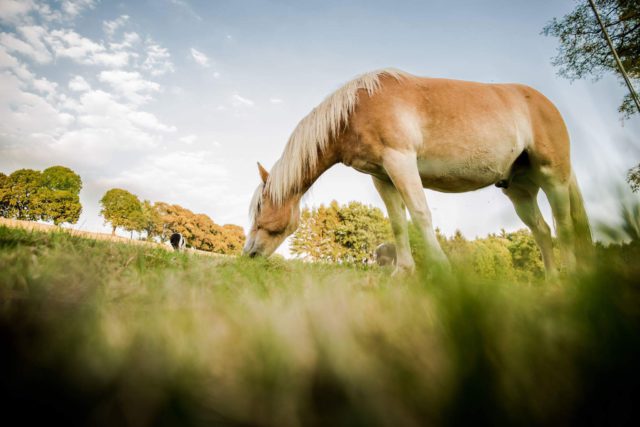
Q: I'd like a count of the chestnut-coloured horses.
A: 1